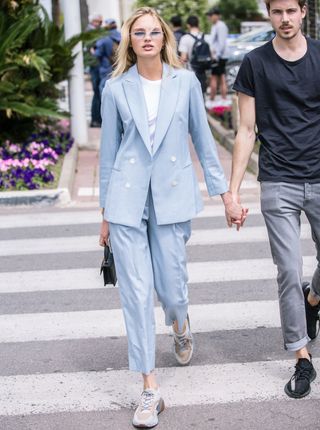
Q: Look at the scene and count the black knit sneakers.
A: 2